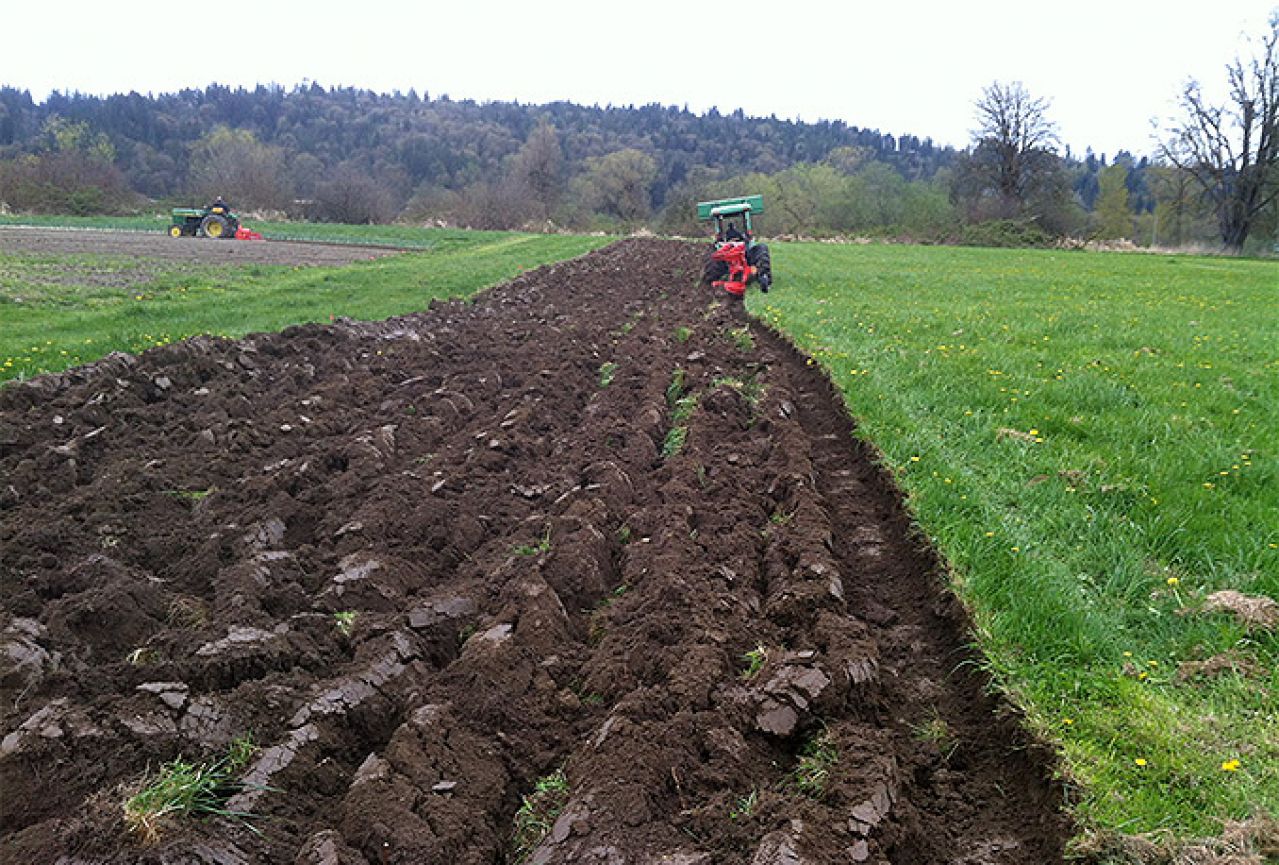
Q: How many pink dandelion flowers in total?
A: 0